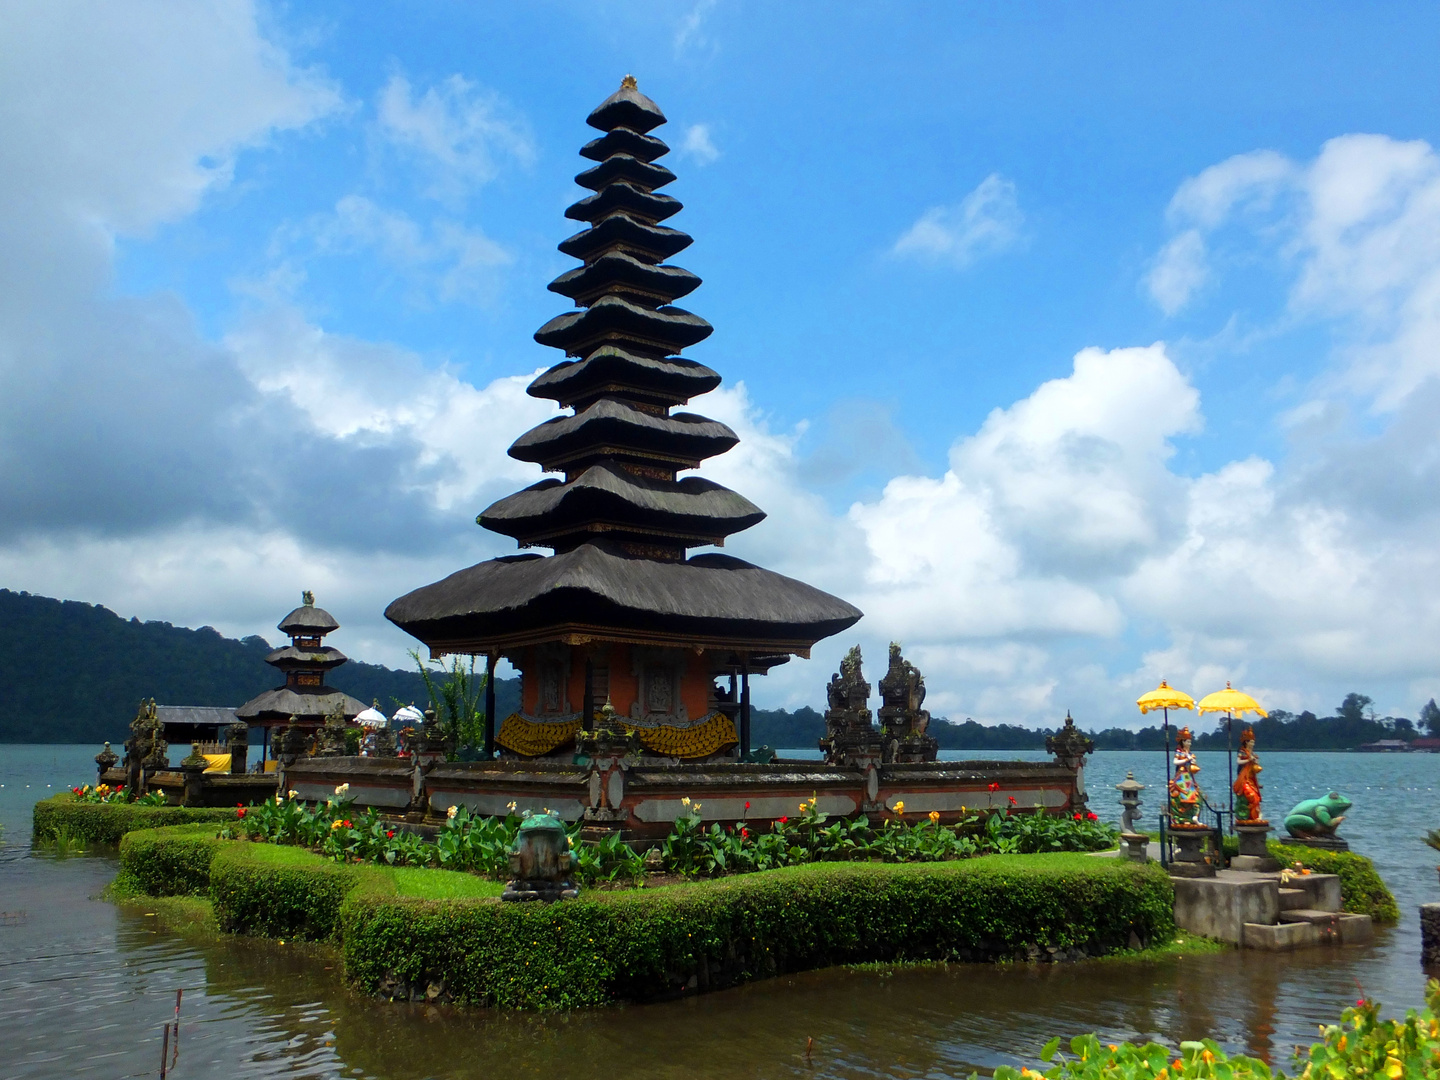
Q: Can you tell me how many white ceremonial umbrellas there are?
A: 2